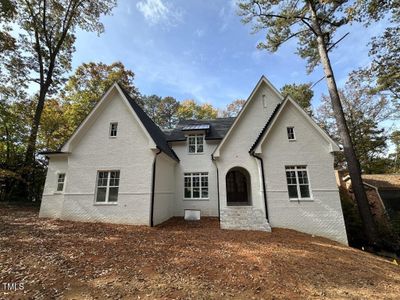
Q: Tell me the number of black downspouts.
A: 3